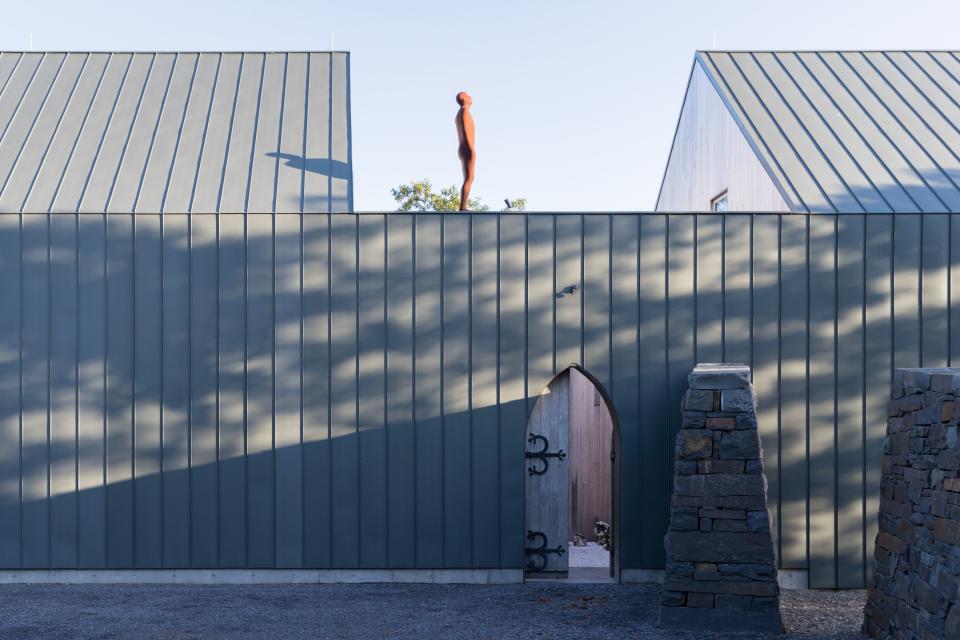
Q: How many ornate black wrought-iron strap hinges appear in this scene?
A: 2